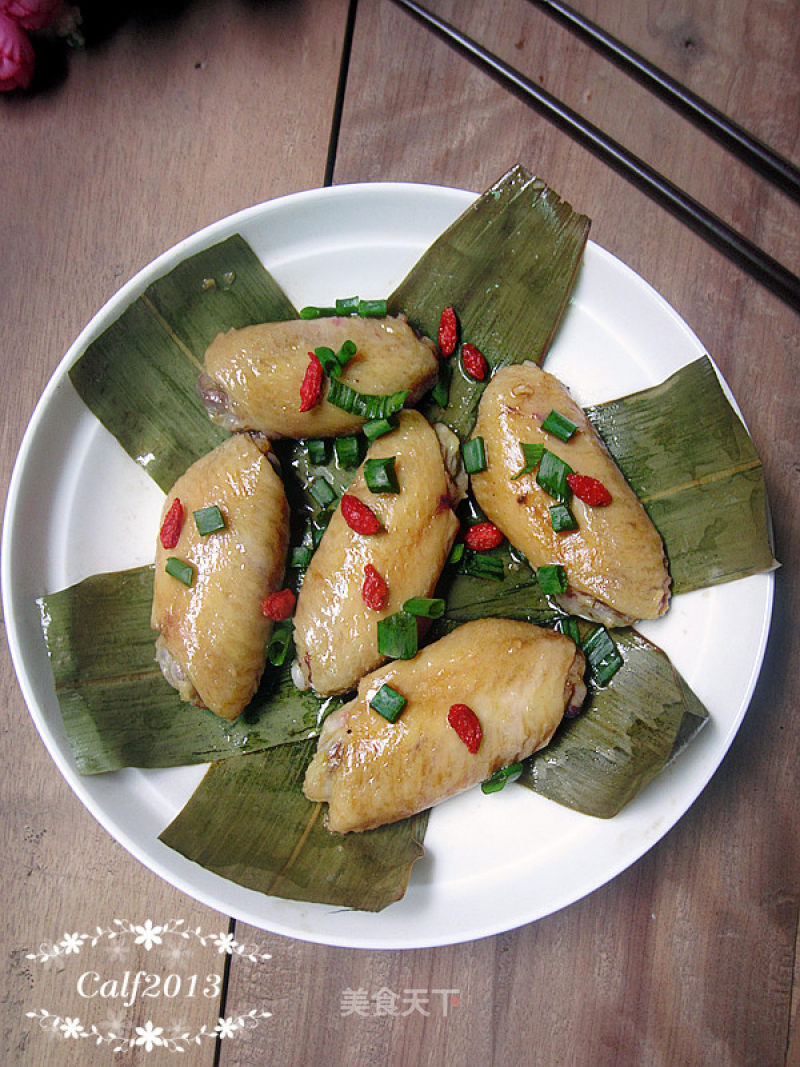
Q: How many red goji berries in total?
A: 10